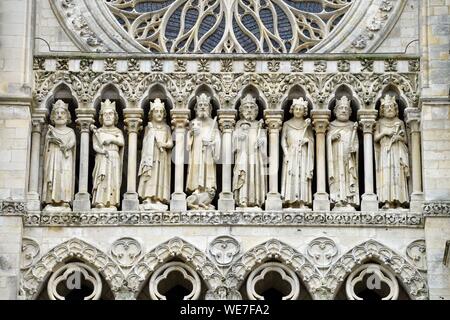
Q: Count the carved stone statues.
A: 8